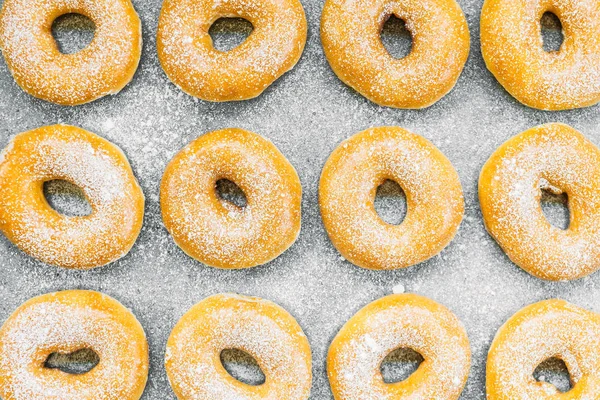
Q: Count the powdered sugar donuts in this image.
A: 12